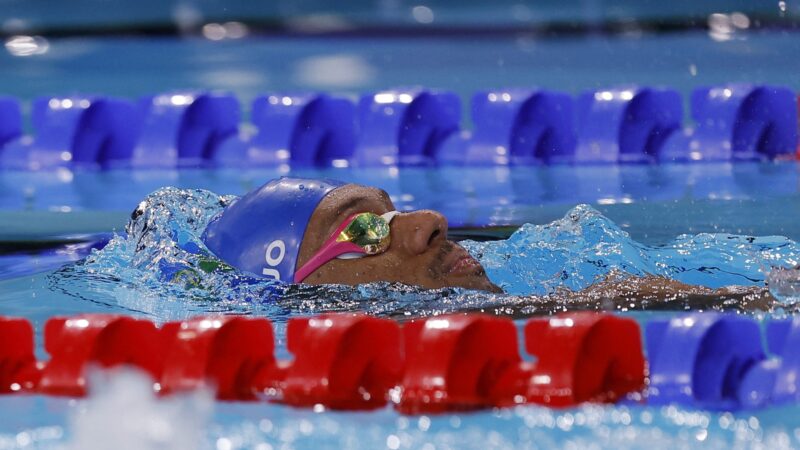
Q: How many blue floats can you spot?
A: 10